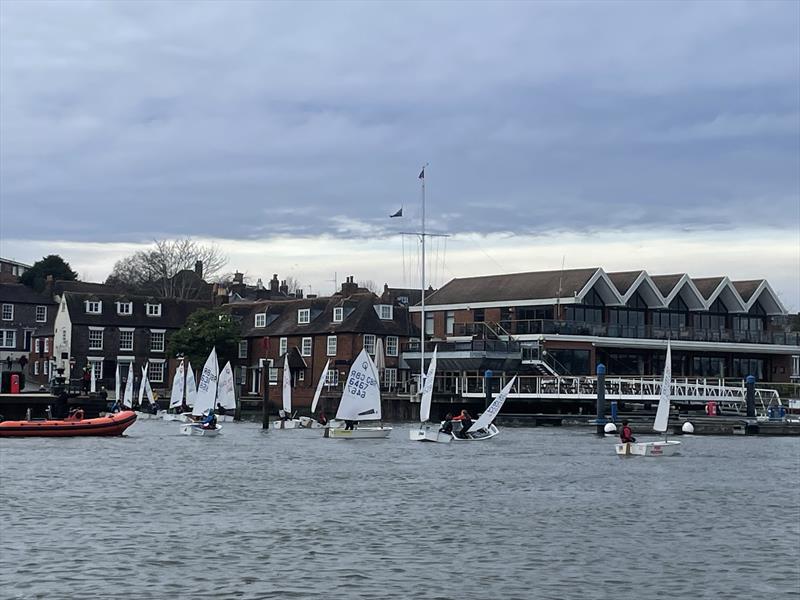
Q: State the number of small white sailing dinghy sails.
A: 15